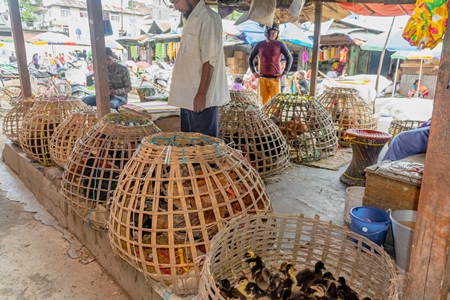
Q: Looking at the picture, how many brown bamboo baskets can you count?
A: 11